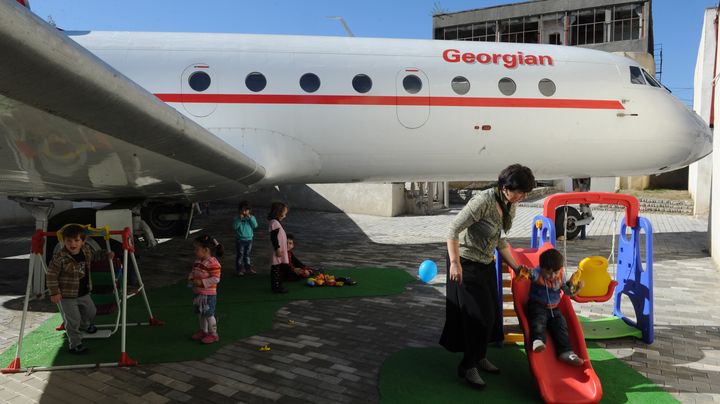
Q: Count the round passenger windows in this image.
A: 8